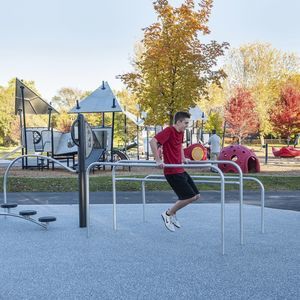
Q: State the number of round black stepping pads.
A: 3